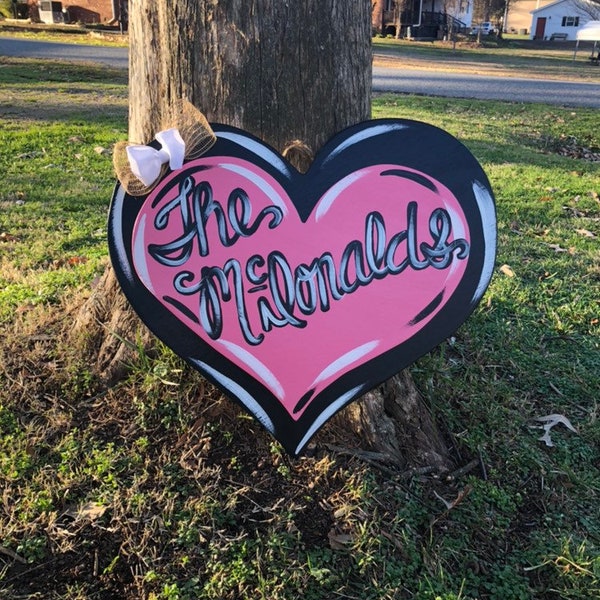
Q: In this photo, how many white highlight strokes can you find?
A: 12